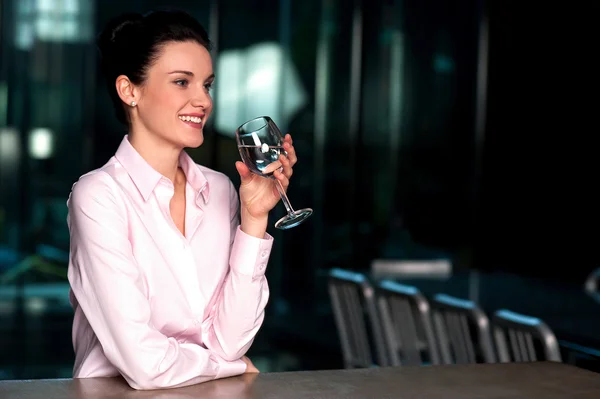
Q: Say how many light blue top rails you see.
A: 4